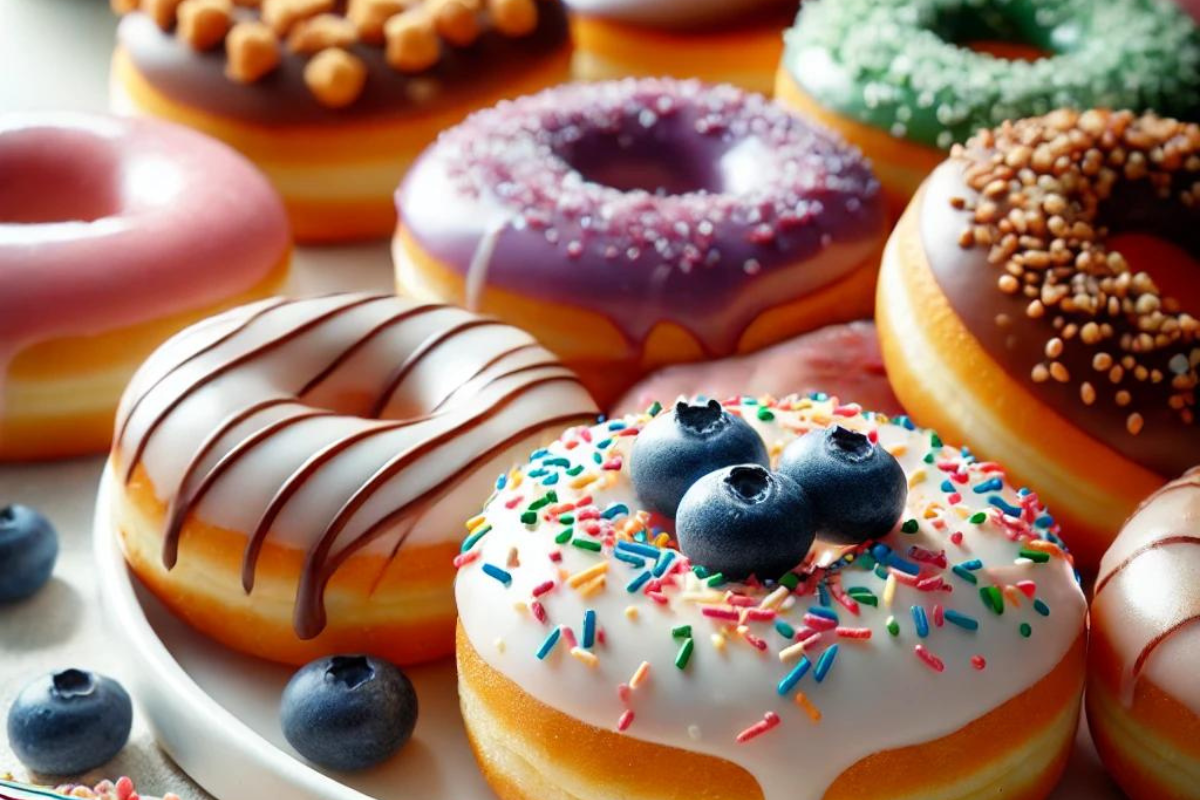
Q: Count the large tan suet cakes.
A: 0